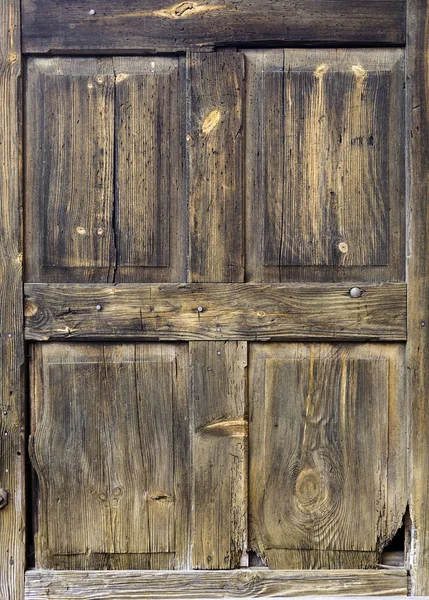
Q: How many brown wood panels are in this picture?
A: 4